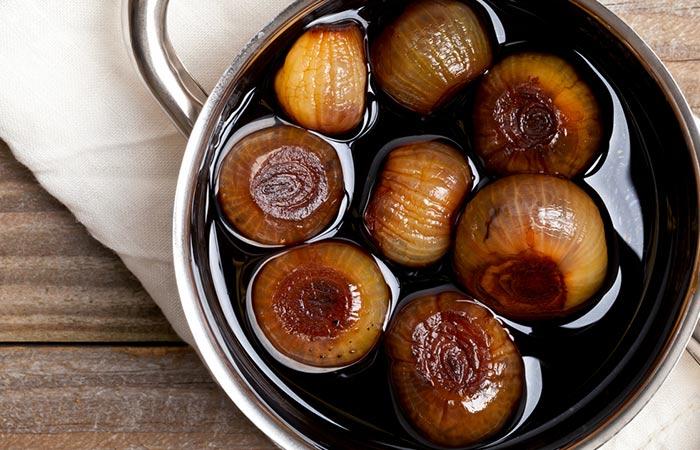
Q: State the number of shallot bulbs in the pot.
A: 8